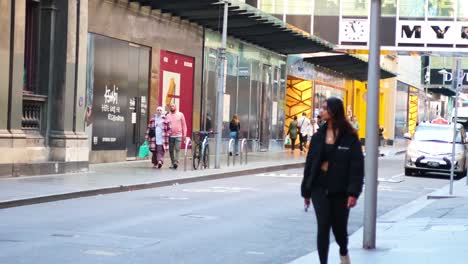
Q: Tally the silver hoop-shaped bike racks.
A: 4